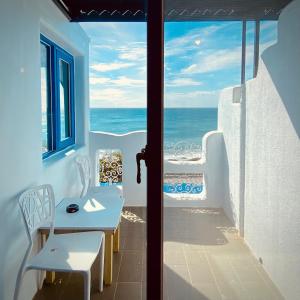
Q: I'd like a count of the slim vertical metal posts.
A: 2